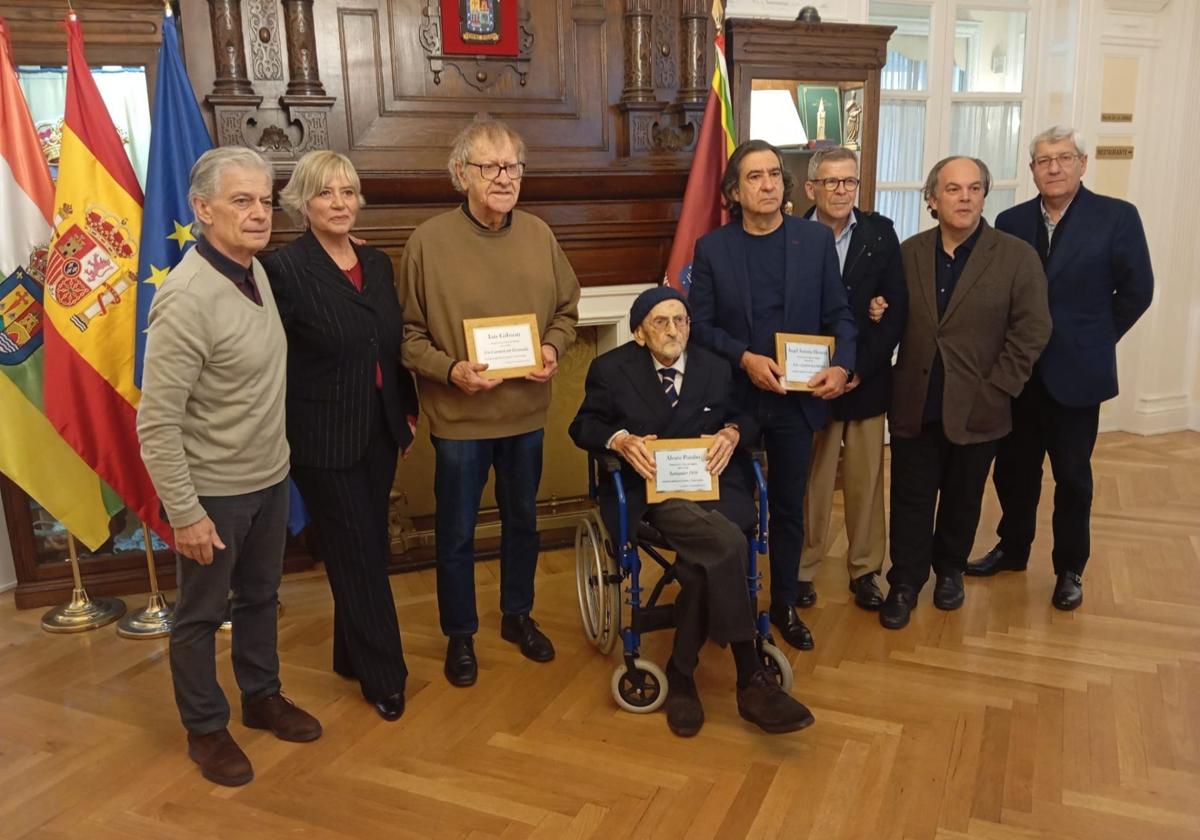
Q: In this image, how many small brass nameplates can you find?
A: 2